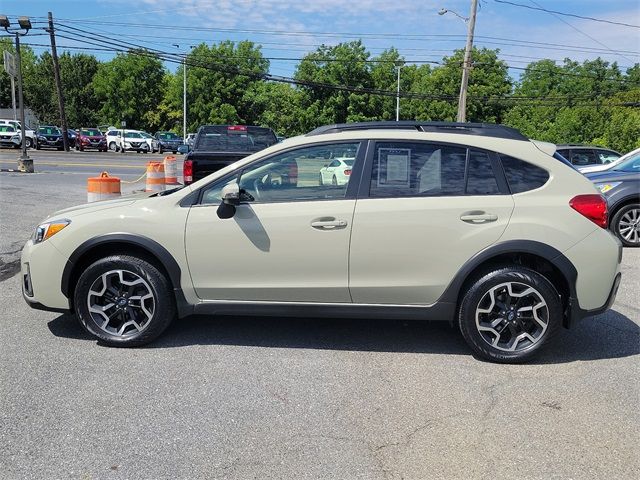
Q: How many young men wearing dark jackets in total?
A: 0